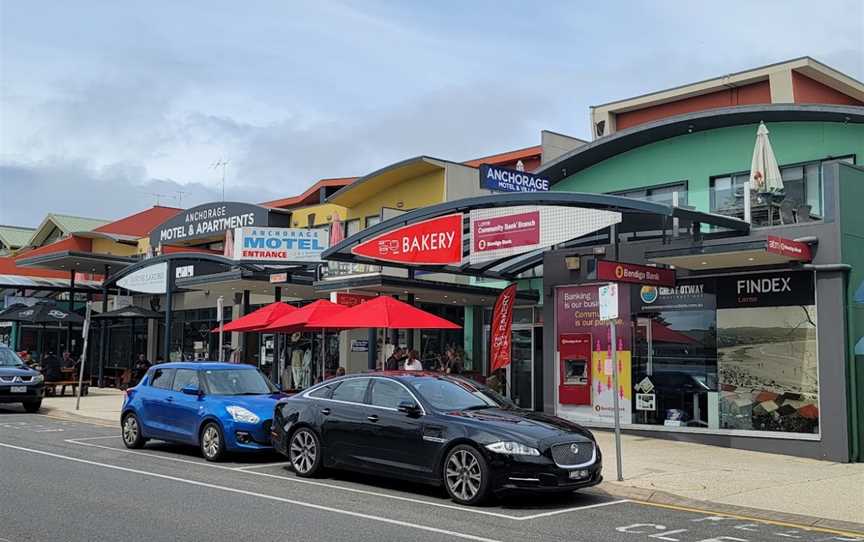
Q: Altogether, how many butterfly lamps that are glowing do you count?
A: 0